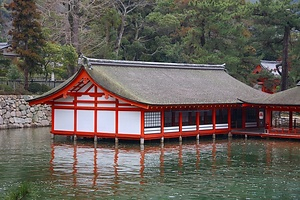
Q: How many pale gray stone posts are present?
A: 11